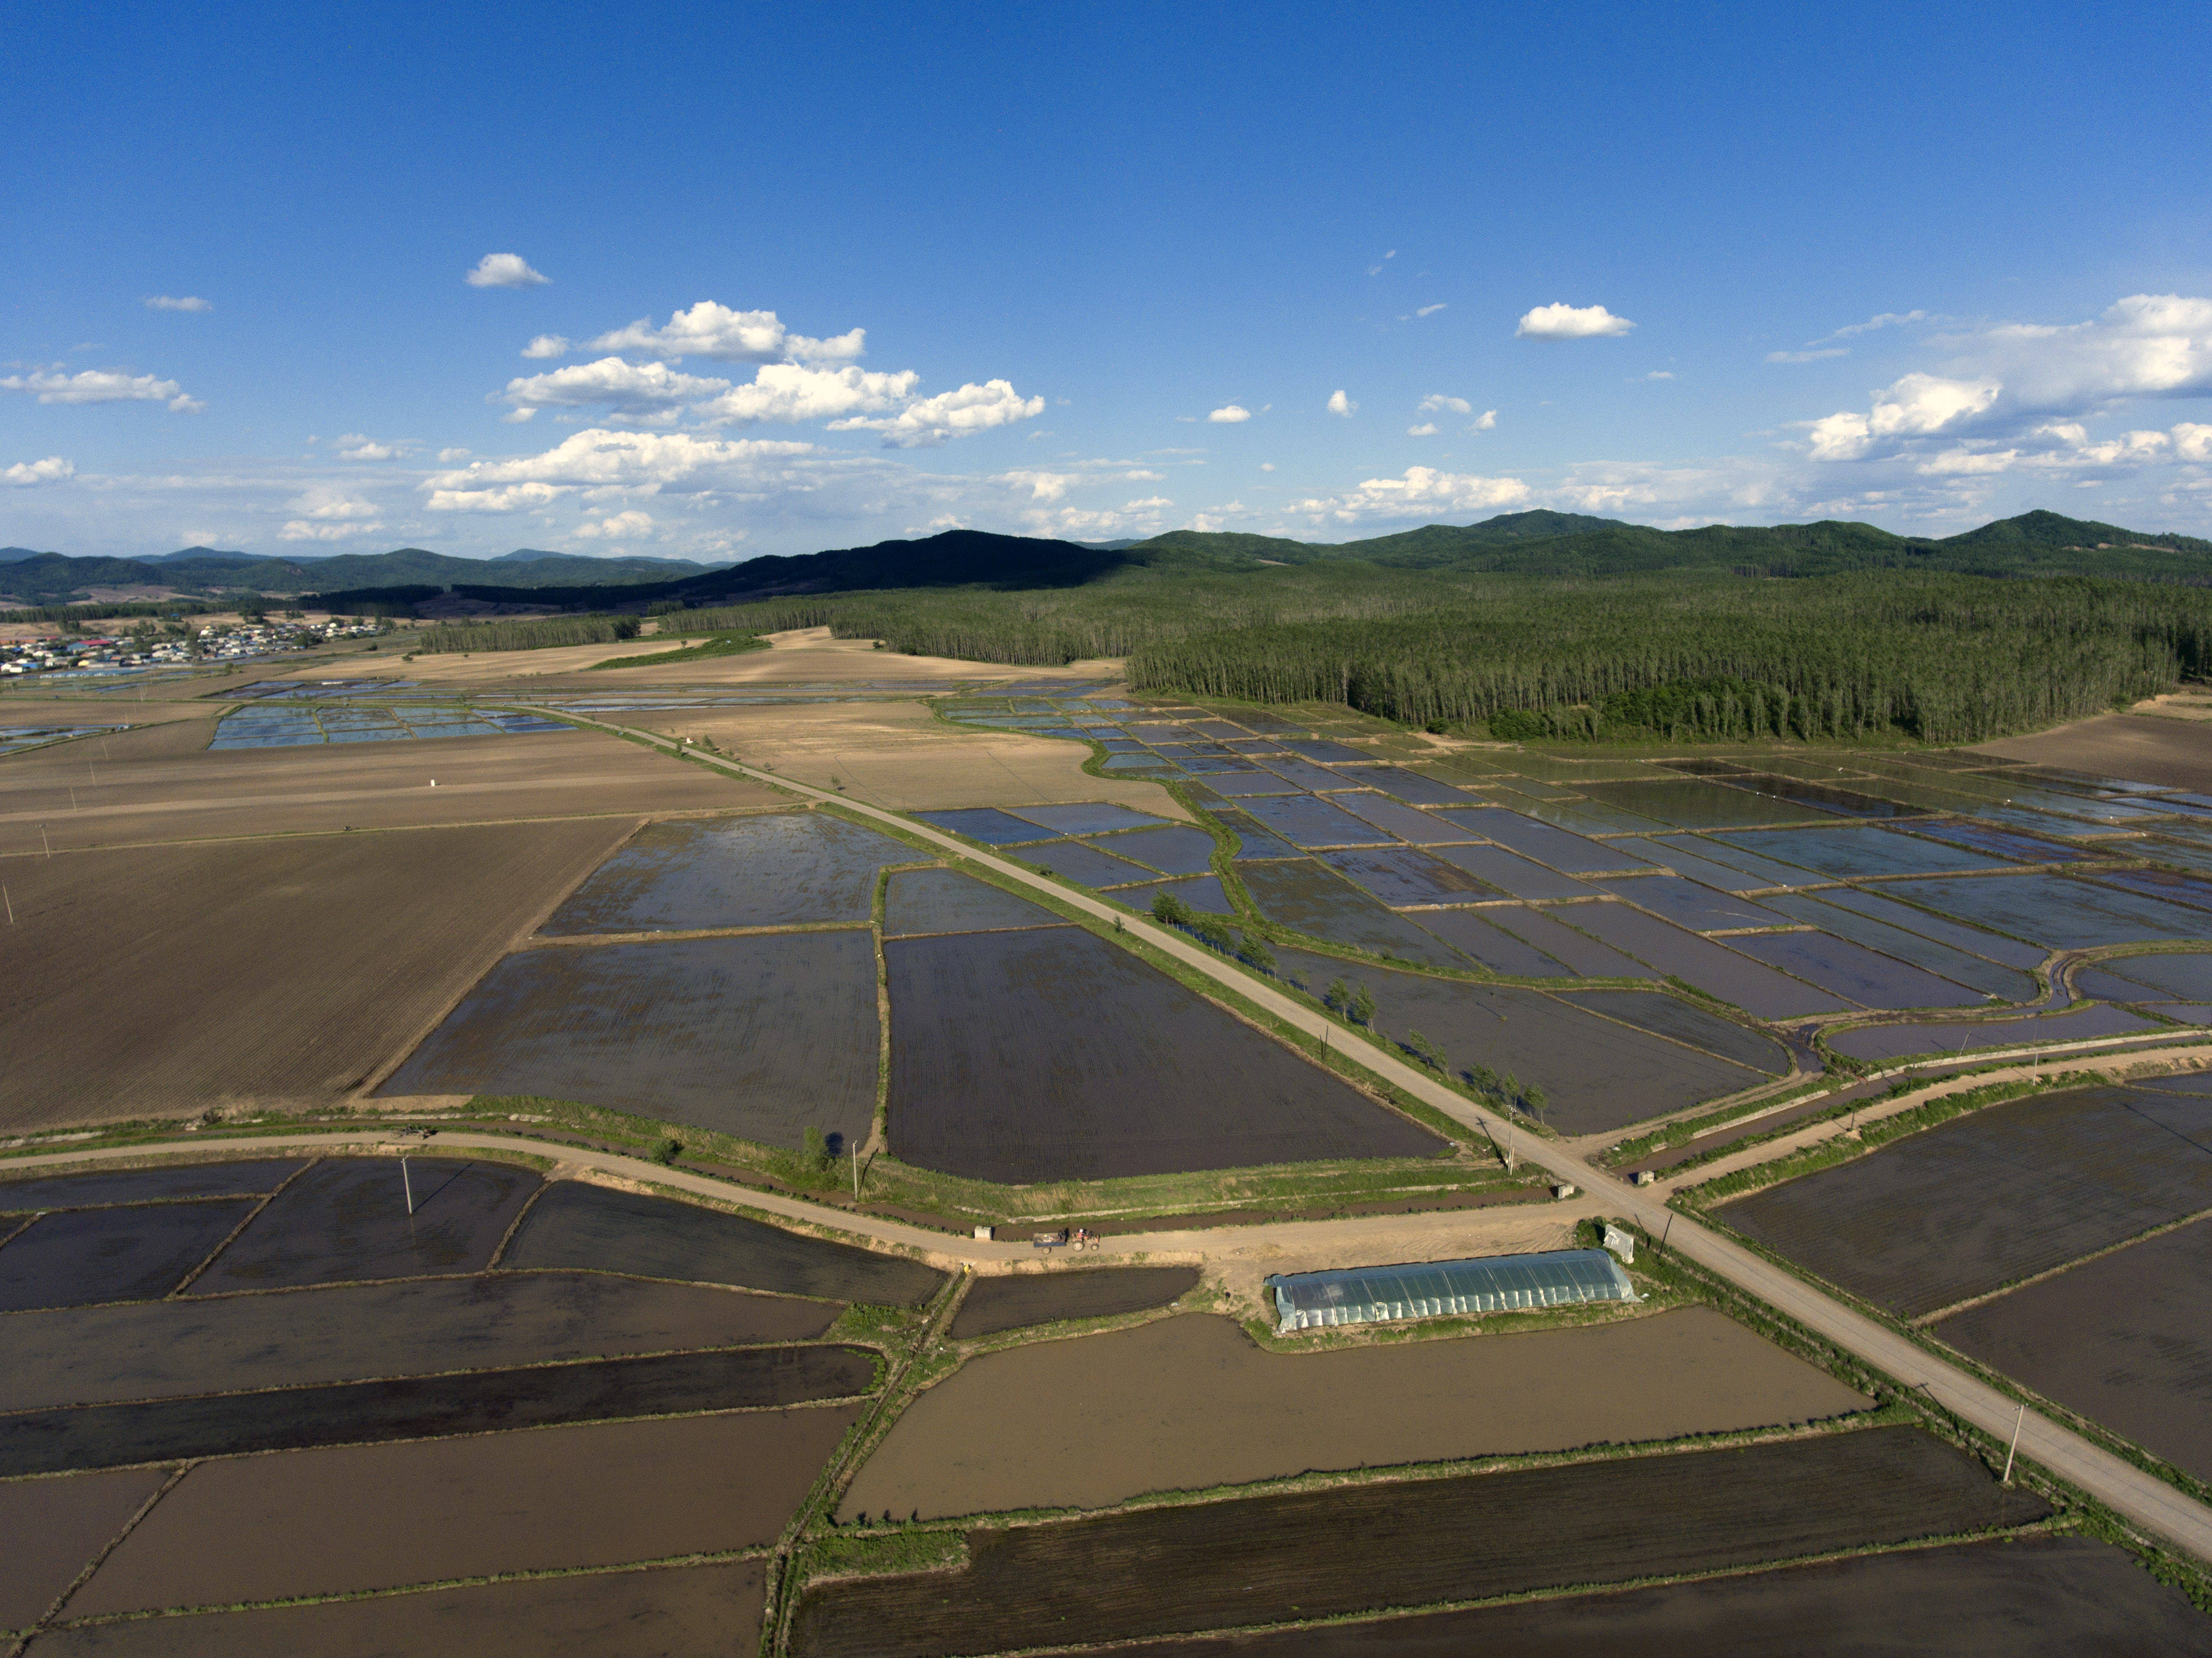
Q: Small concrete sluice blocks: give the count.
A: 3